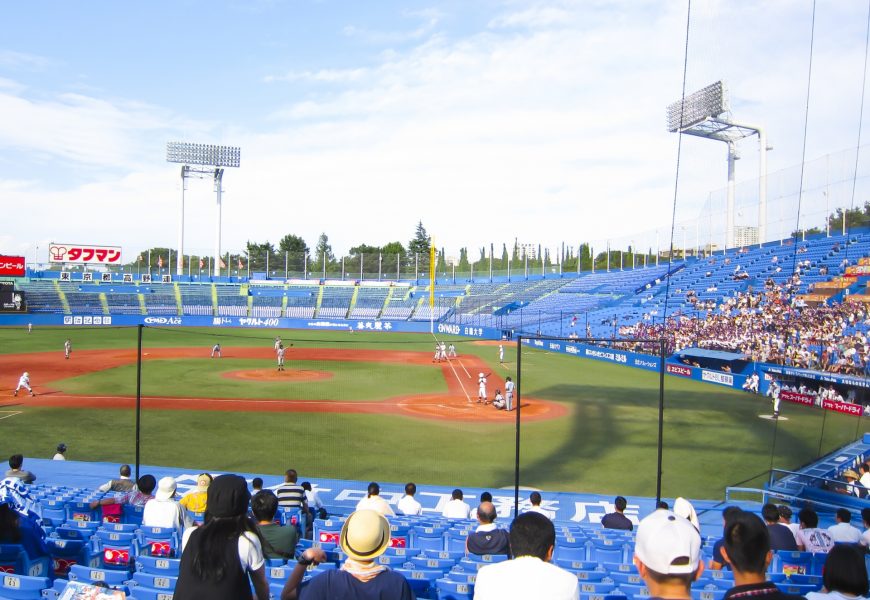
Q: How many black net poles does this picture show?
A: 3